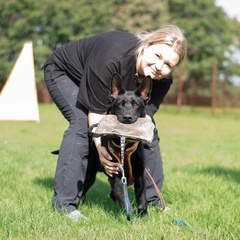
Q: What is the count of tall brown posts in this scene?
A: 2